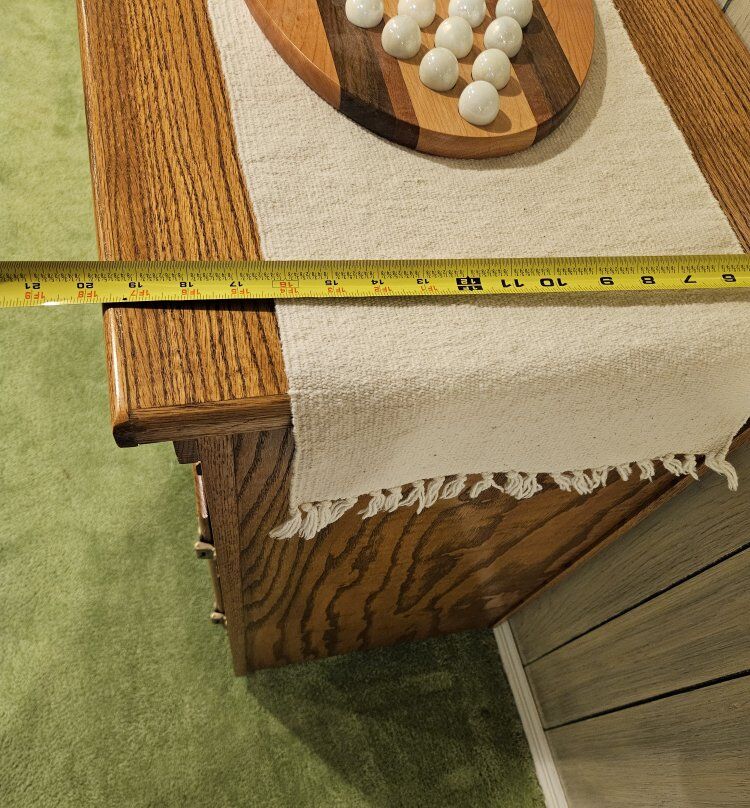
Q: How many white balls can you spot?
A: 10